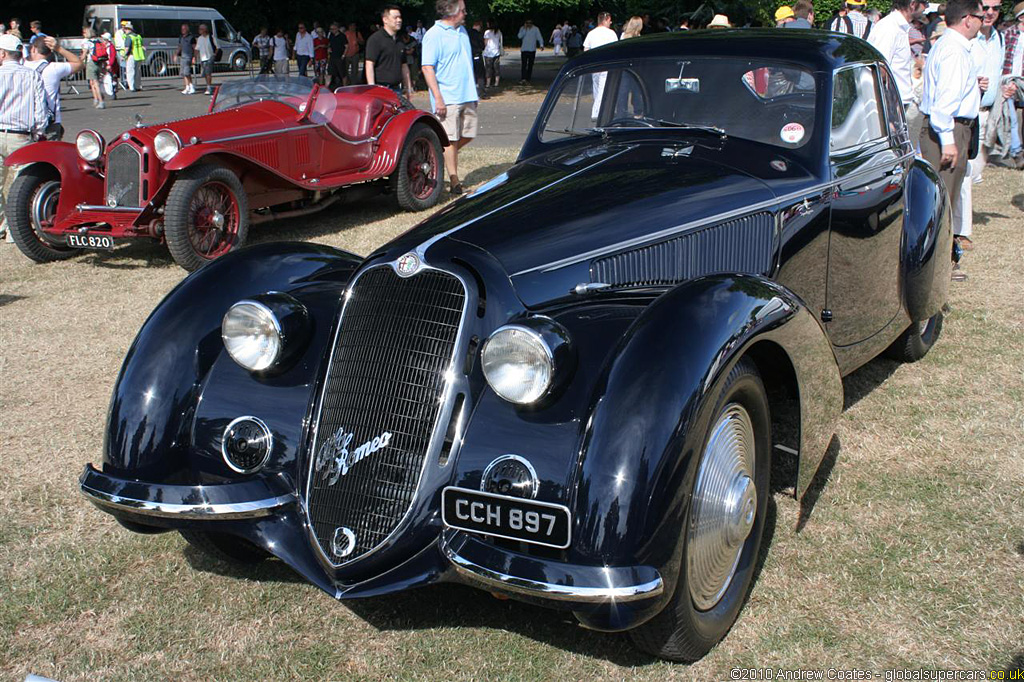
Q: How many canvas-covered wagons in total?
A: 0